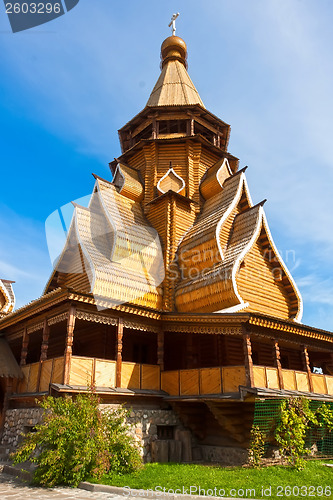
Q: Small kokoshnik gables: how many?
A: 3